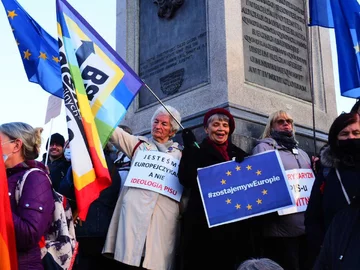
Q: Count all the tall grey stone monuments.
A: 1